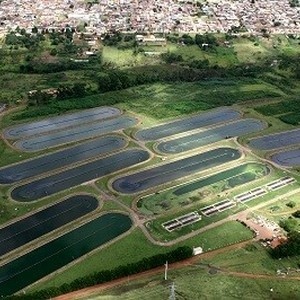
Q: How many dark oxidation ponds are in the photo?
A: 11